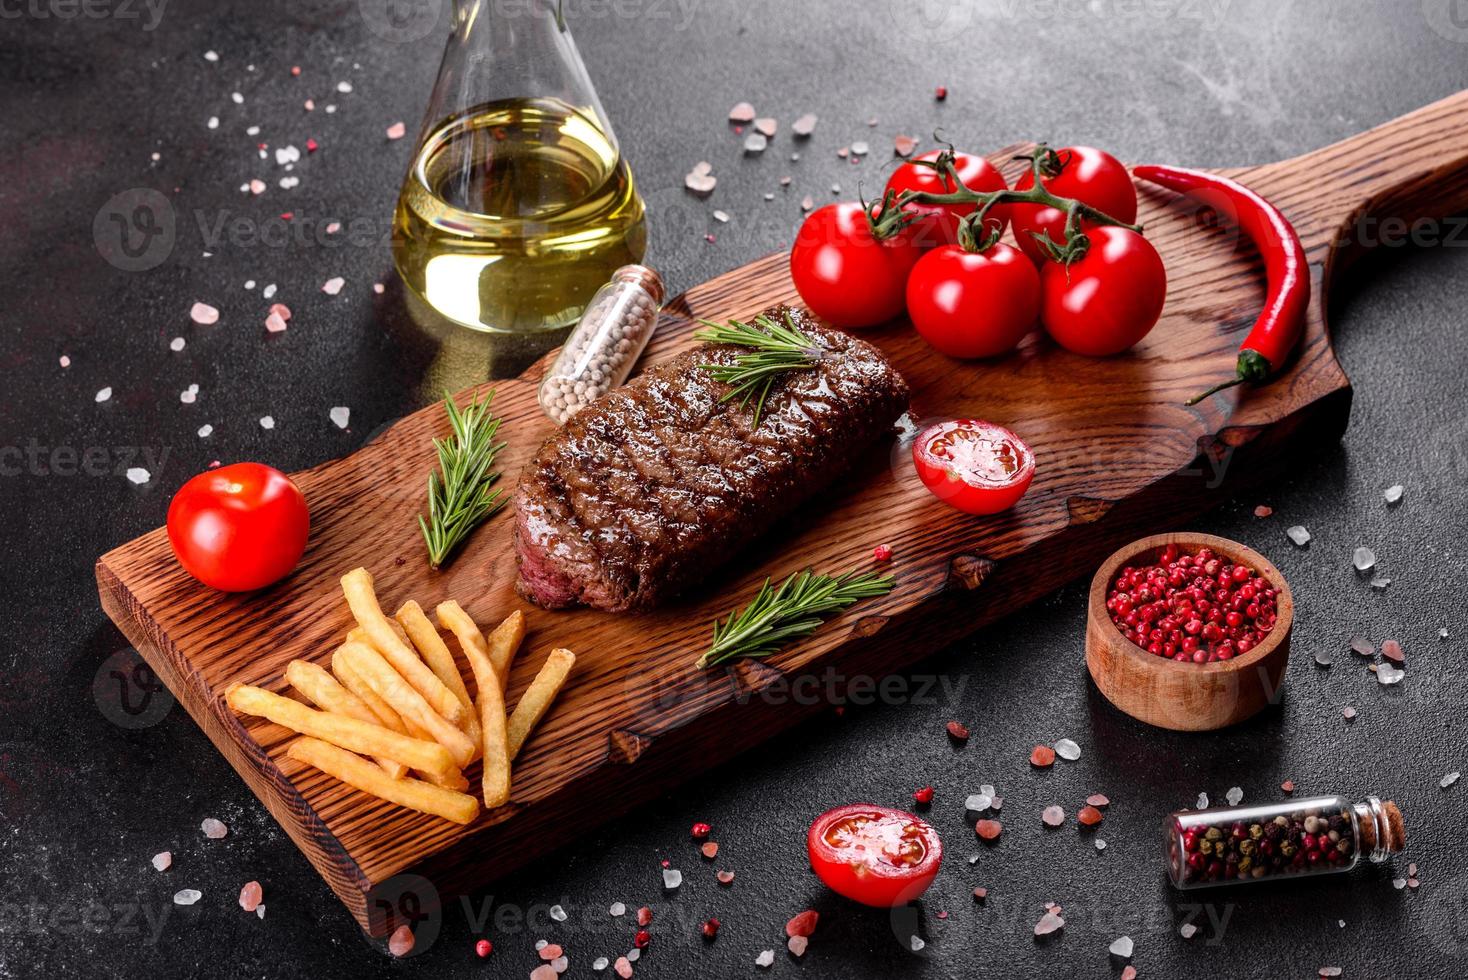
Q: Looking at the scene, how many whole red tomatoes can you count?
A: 6